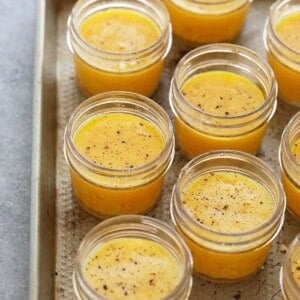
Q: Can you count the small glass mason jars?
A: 9